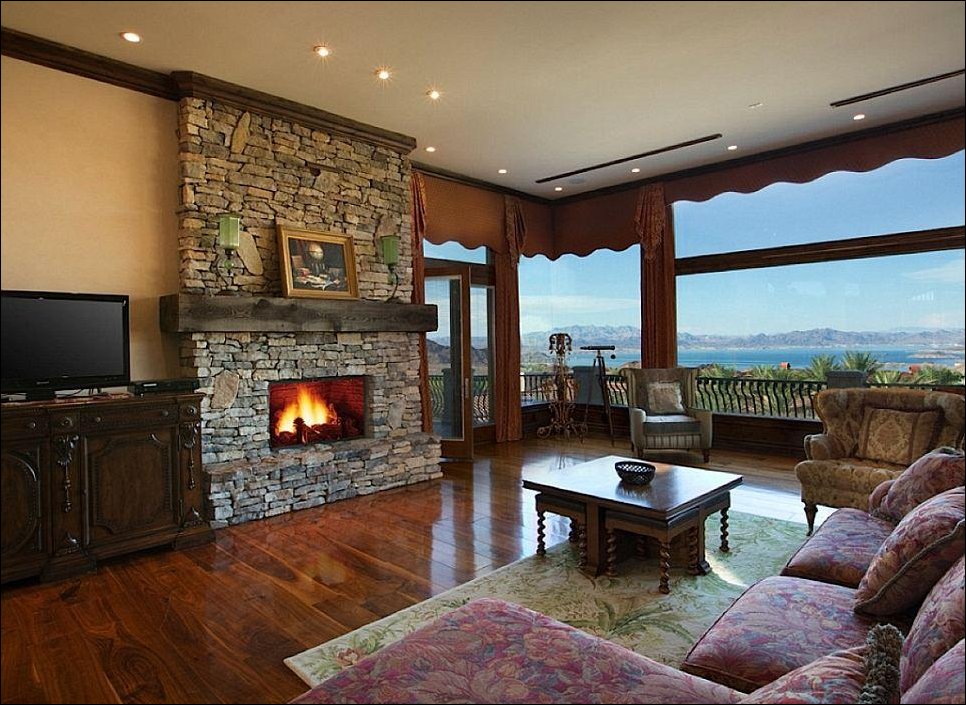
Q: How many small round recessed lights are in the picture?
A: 10